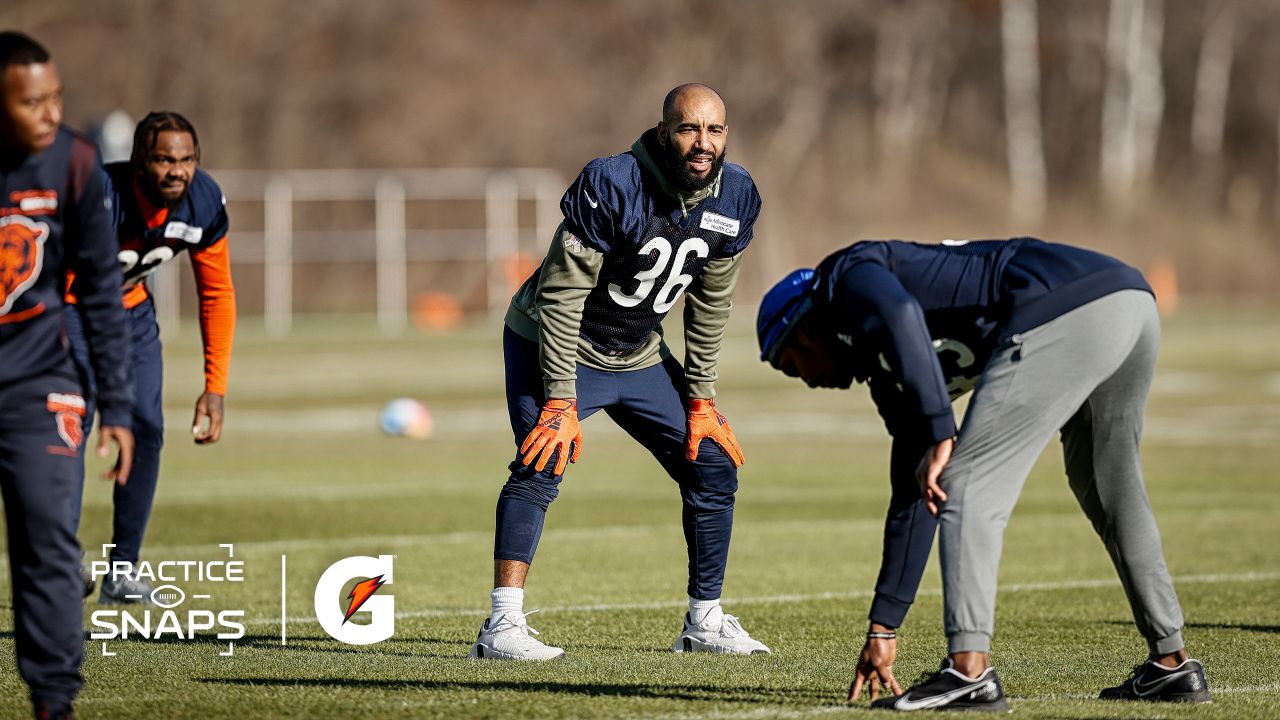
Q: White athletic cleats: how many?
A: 2